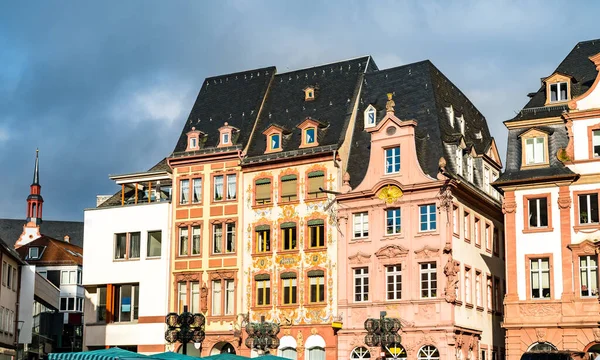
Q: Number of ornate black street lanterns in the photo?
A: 3